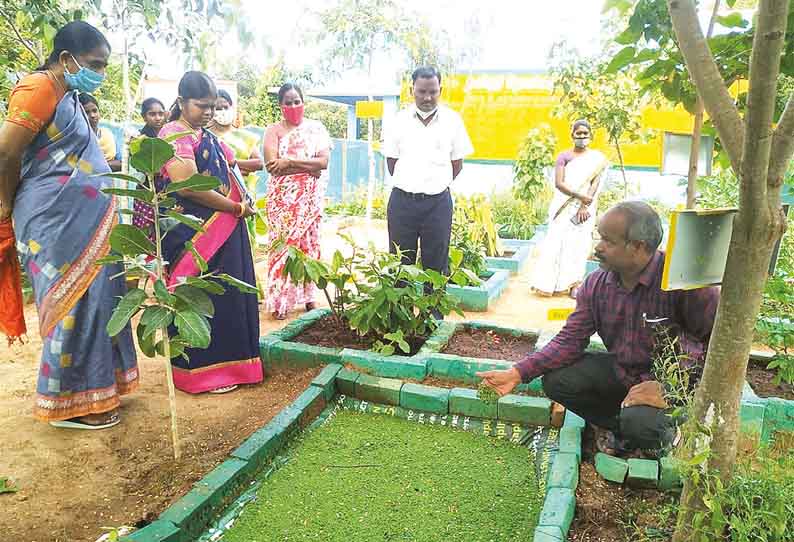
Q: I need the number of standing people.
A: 8